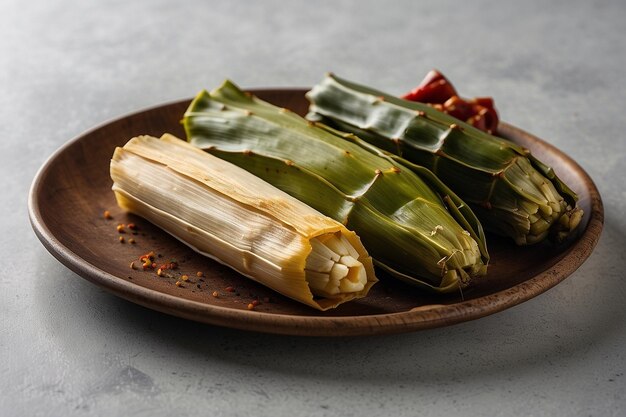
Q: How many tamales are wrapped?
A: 3